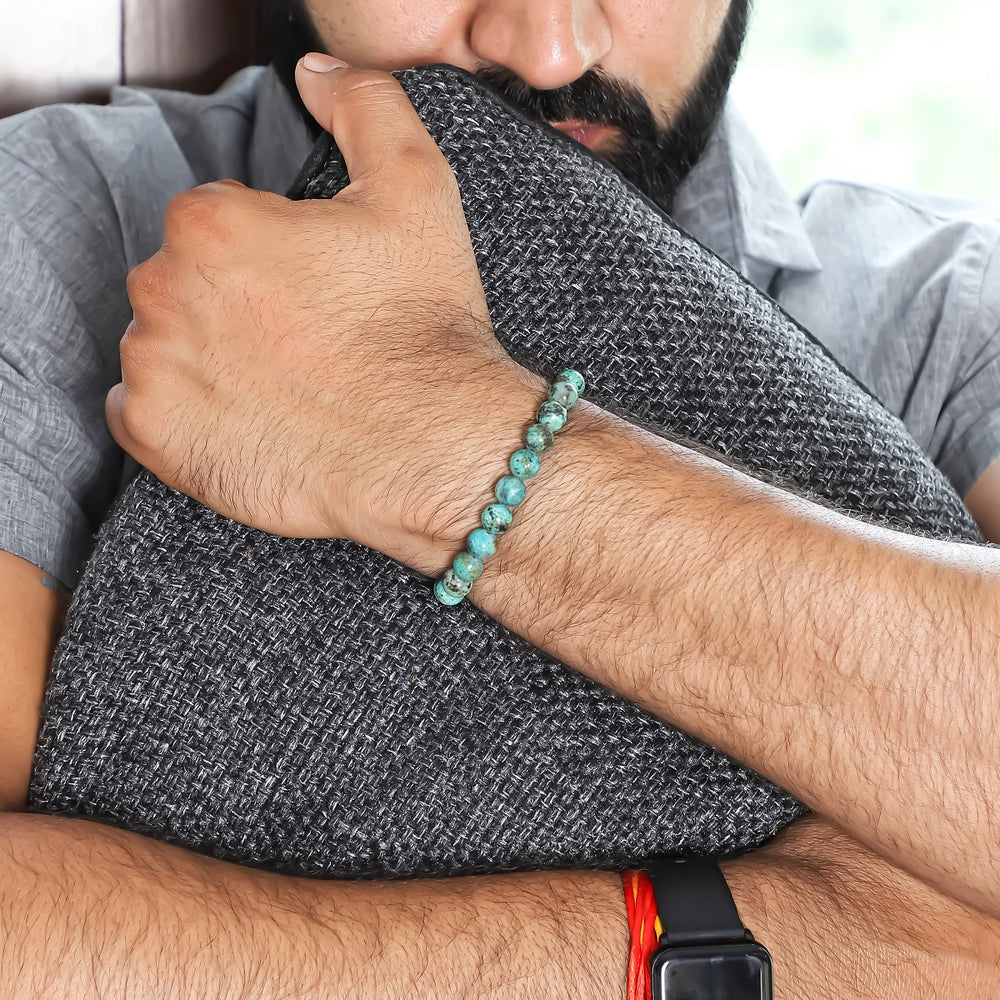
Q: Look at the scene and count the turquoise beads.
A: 11